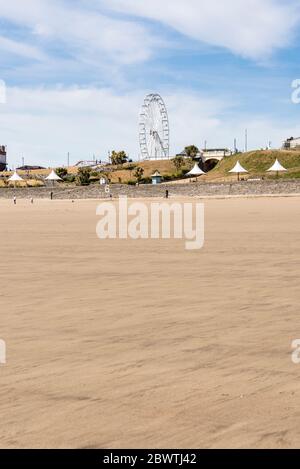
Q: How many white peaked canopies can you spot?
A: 5